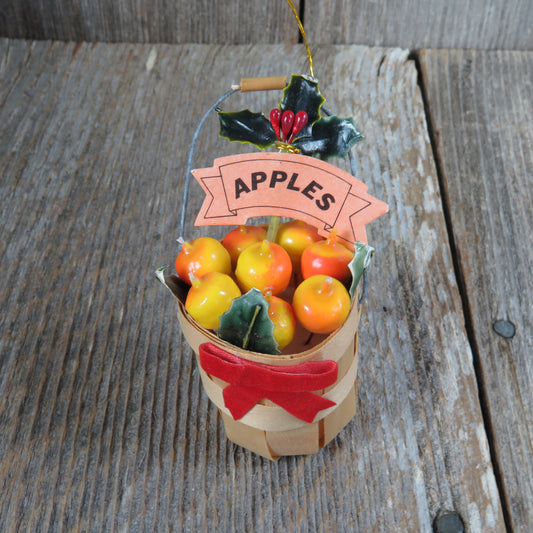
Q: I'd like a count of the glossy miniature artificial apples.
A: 8